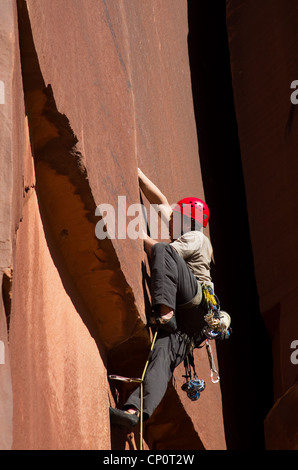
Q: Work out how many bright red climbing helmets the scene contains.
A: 1